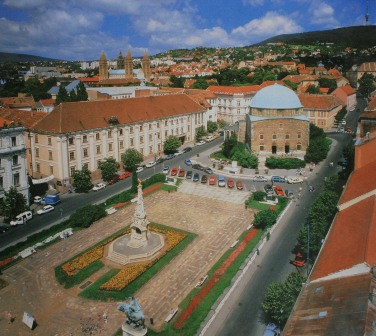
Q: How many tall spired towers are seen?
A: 4